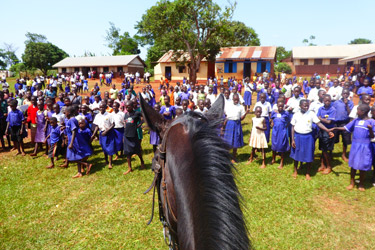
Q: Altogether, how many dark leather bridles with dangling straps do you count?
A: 1